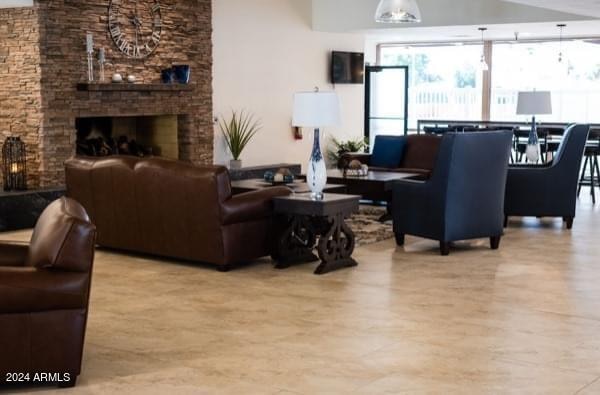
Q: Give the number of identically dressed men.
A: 0